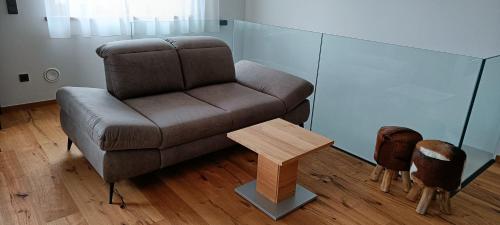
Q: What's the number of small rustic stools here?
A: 2